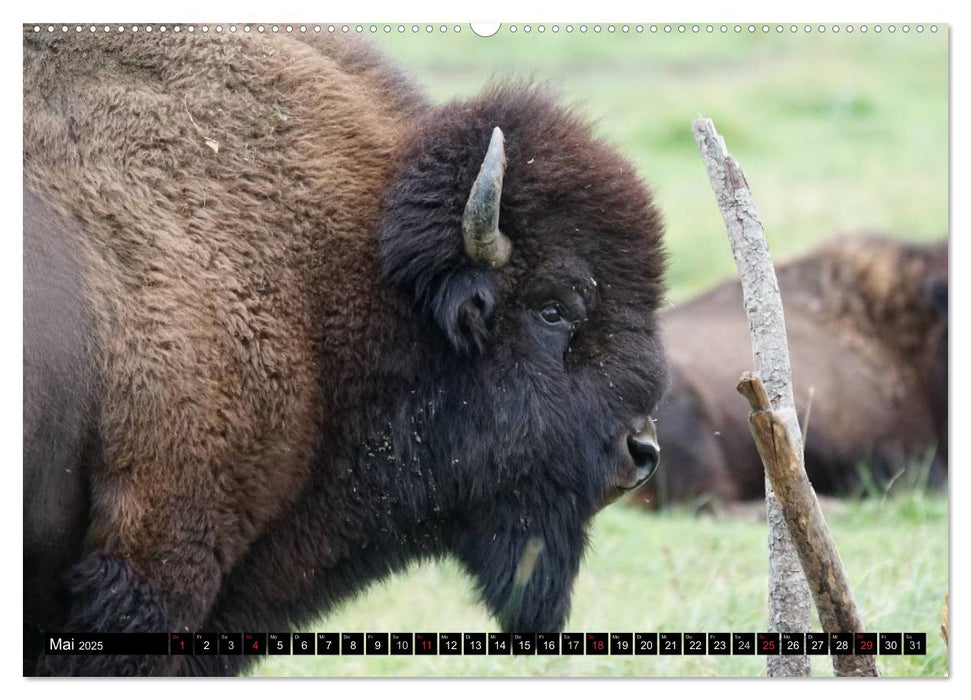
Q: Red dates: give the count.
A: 6